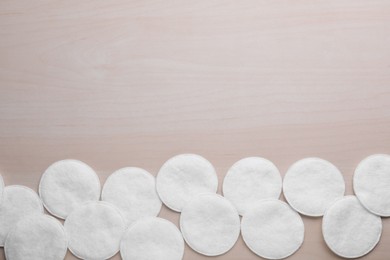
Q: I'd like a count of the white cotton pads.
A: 14